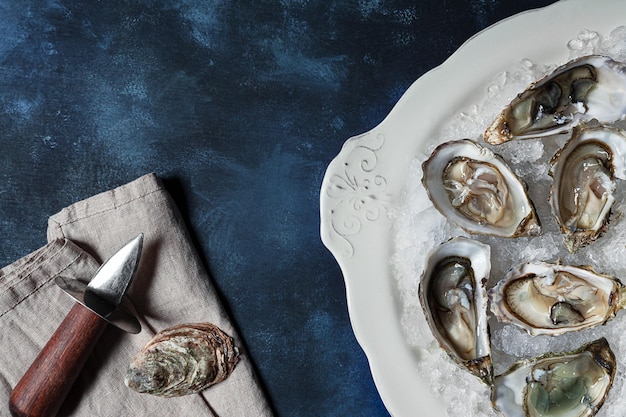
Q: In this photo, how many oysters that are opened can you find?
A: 6